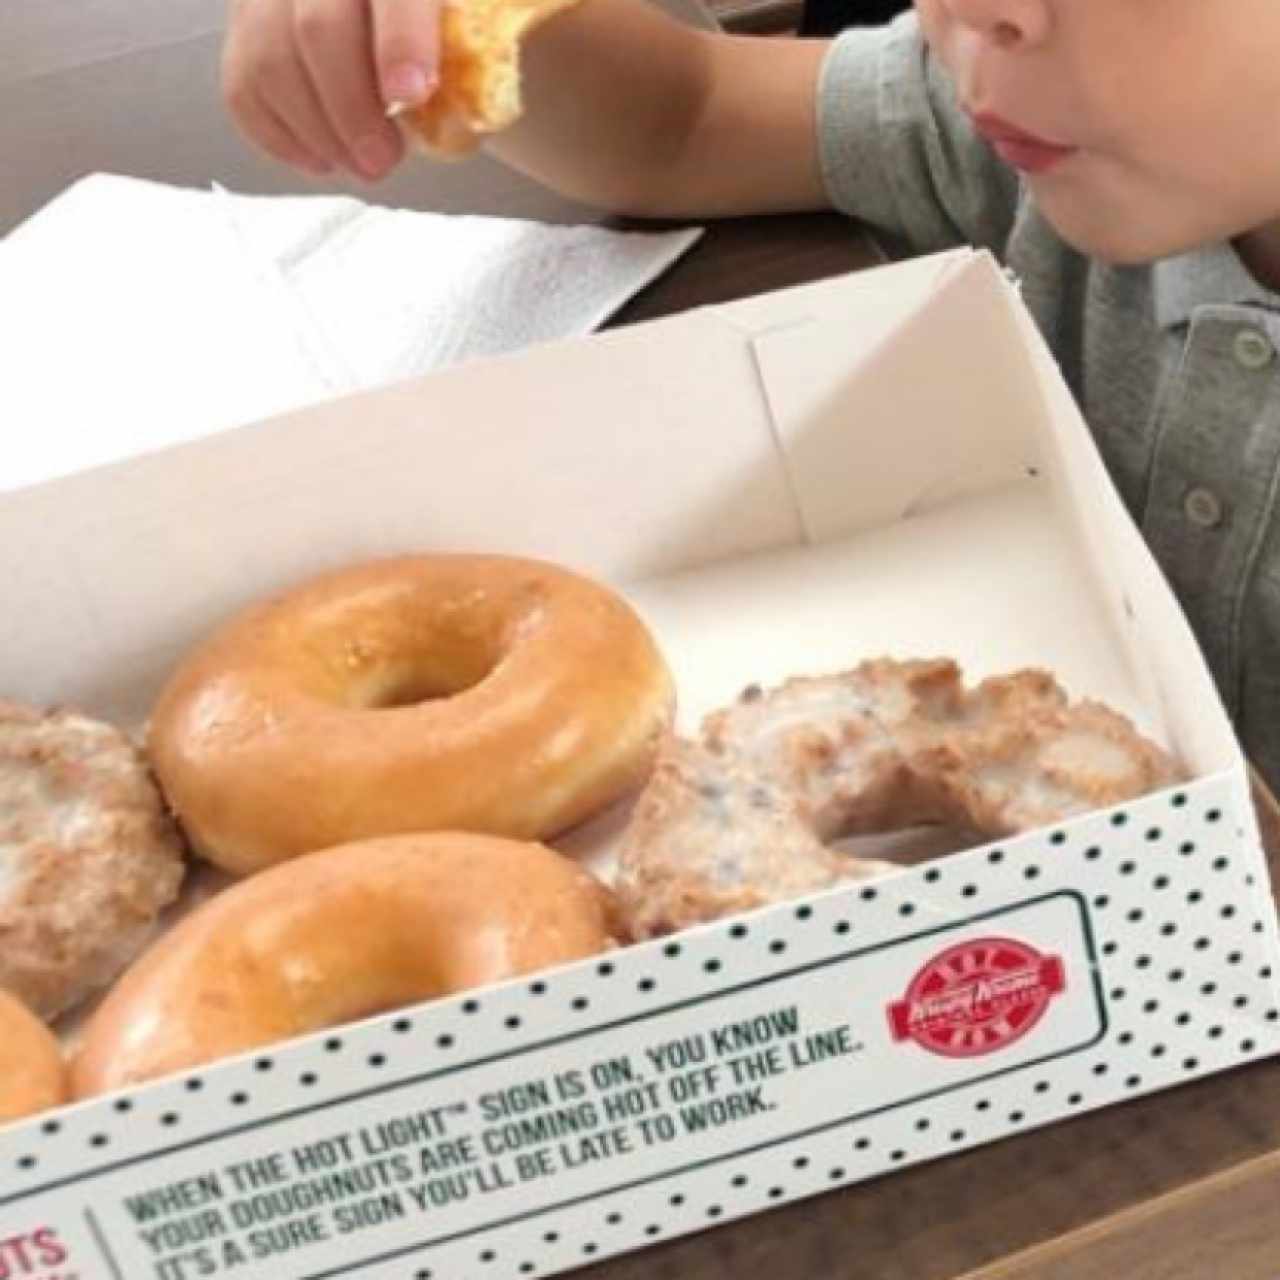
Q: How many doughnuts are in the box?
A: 5